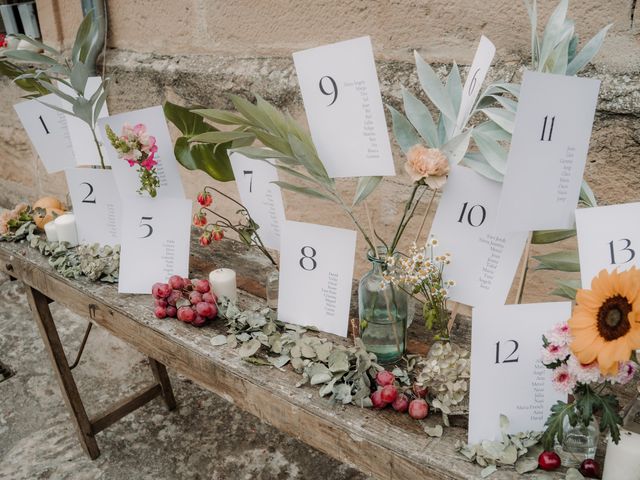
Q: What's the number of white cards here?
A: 13